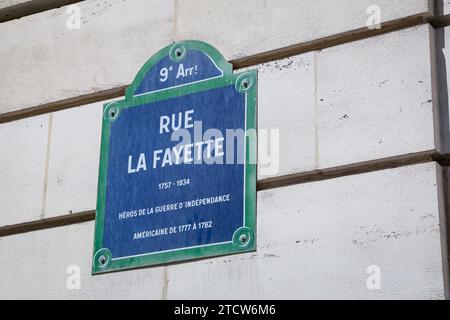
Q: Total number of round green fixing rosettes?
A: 5